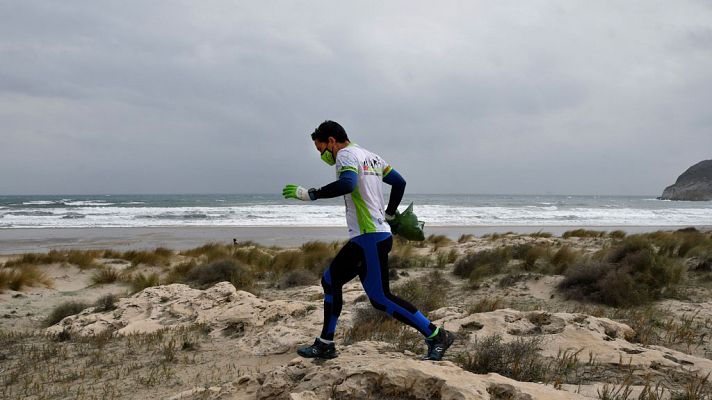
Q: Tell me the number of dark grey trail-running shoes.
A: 2